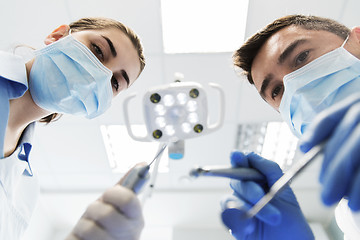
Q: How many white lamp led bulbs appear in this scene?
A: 8